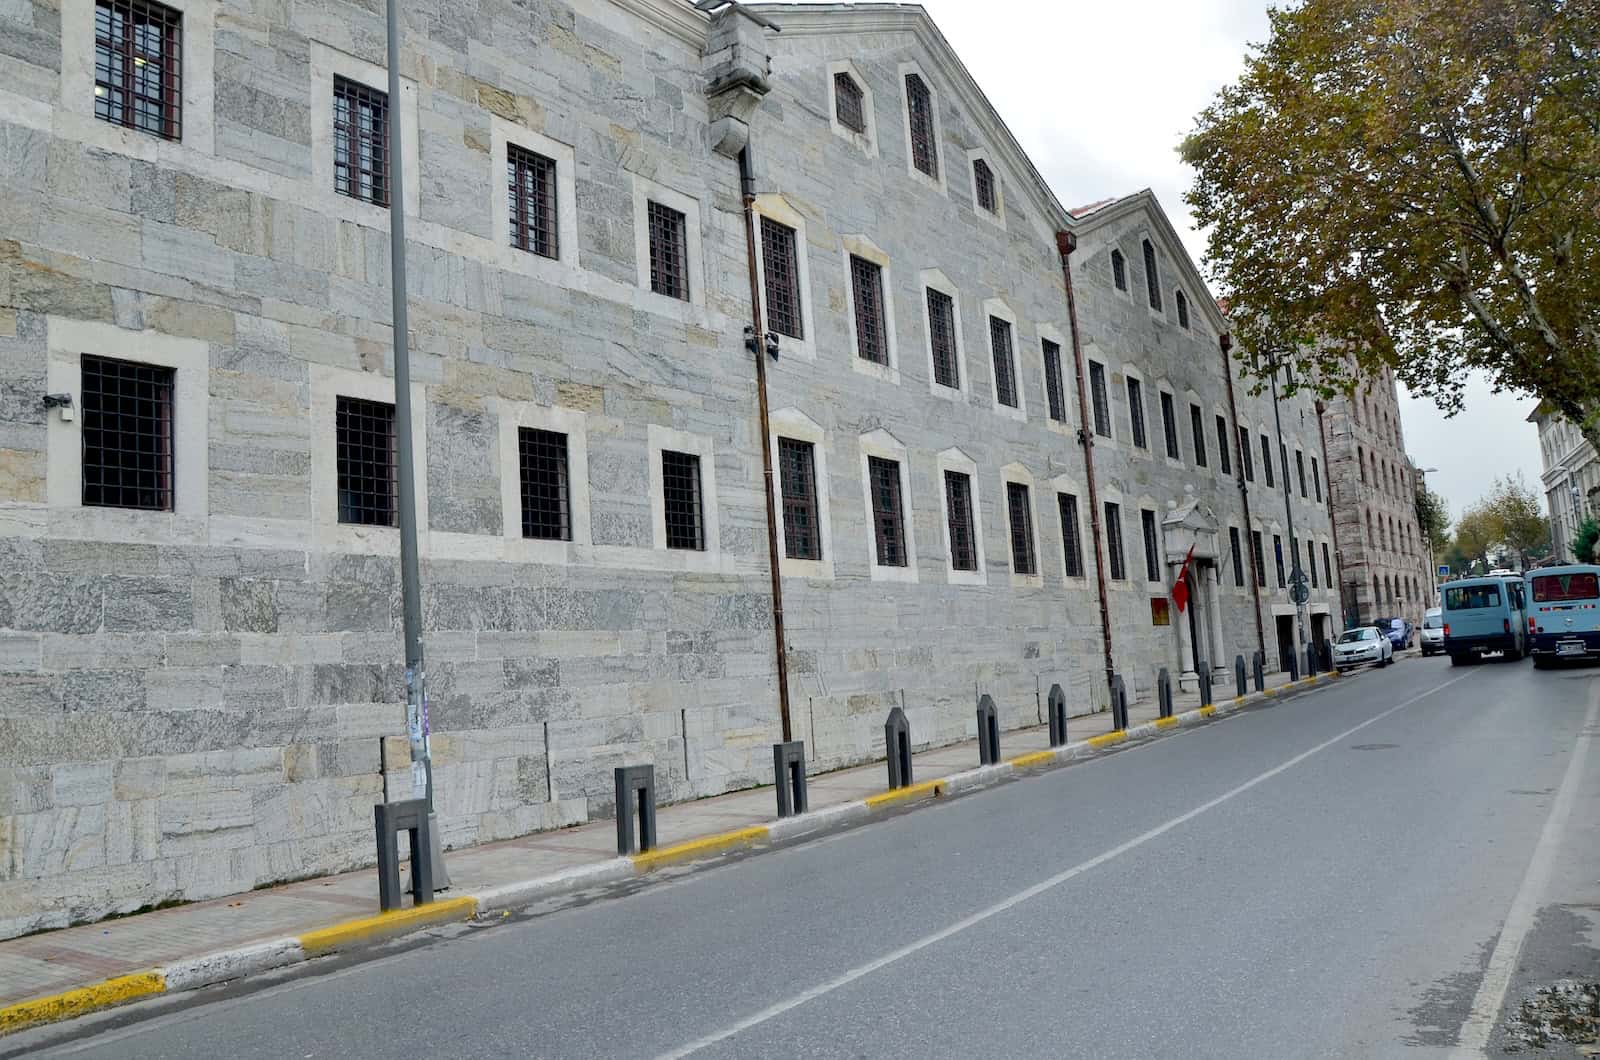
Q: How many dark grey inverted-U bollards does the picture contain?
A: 14